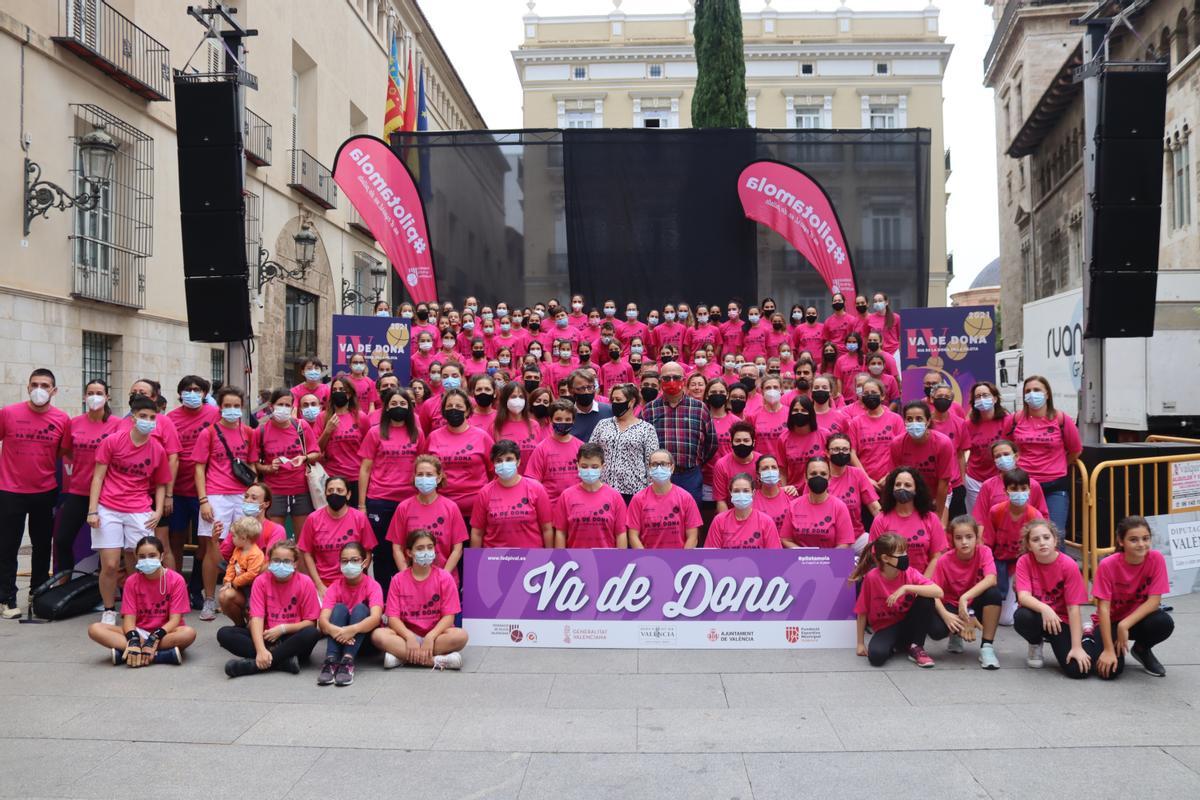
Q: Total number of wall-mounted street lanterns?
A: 3